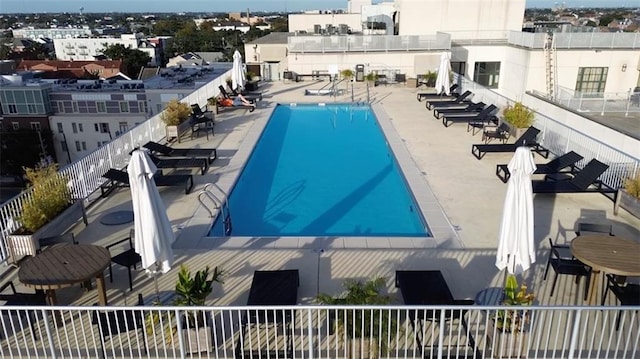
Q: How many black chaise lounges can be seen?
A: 15